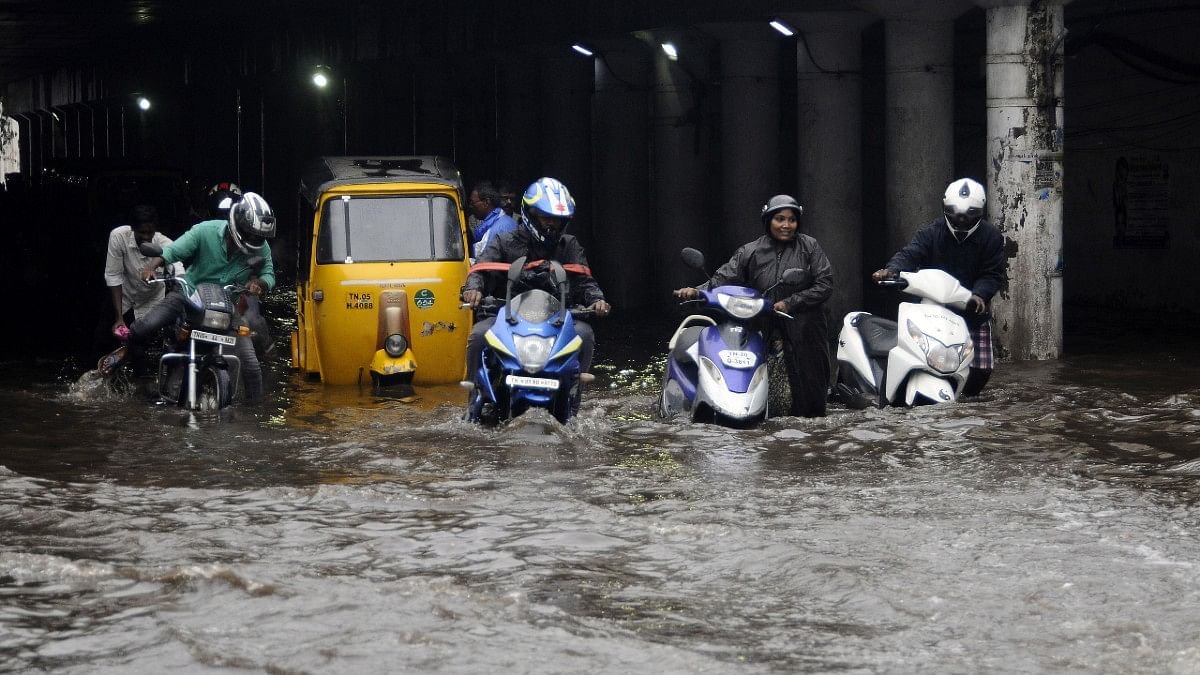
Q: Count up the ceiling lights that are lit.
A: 5